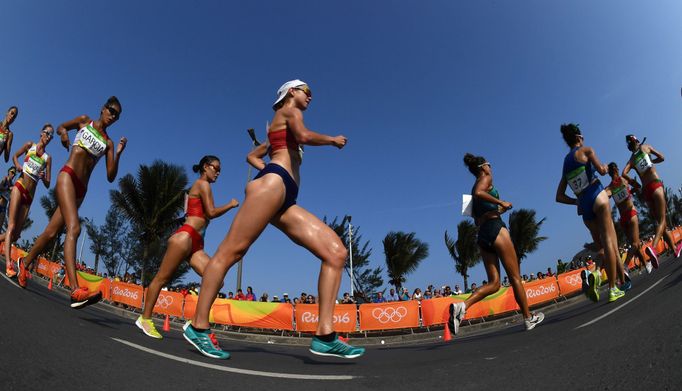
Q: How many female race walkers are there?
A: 10